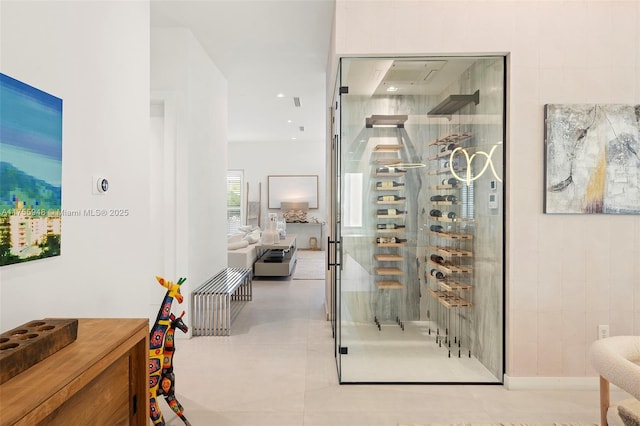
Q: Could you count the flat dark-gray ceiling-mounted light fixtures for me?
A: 2